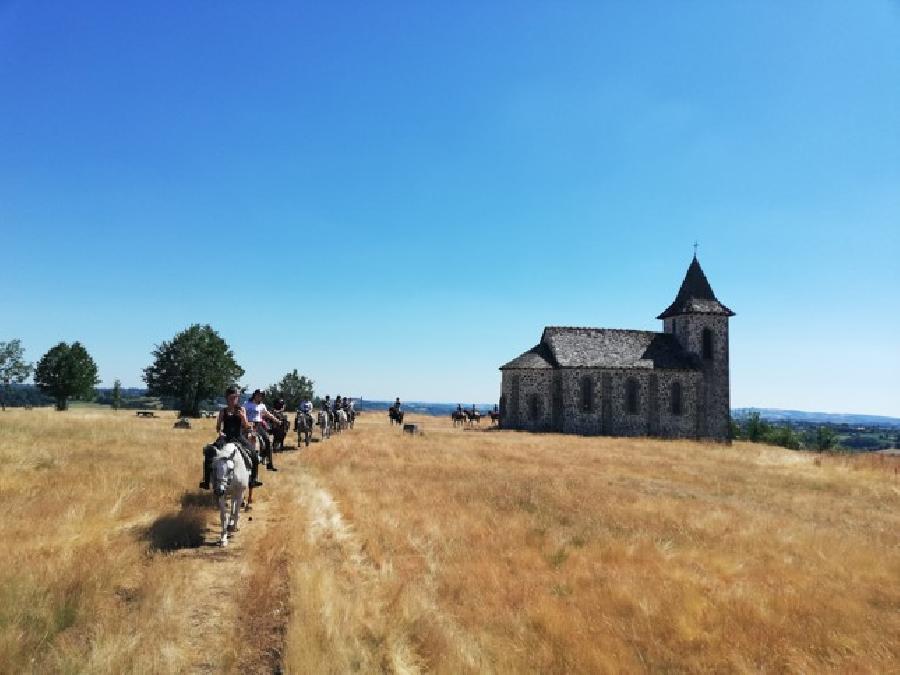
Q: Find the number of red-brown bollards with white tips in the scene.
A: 0